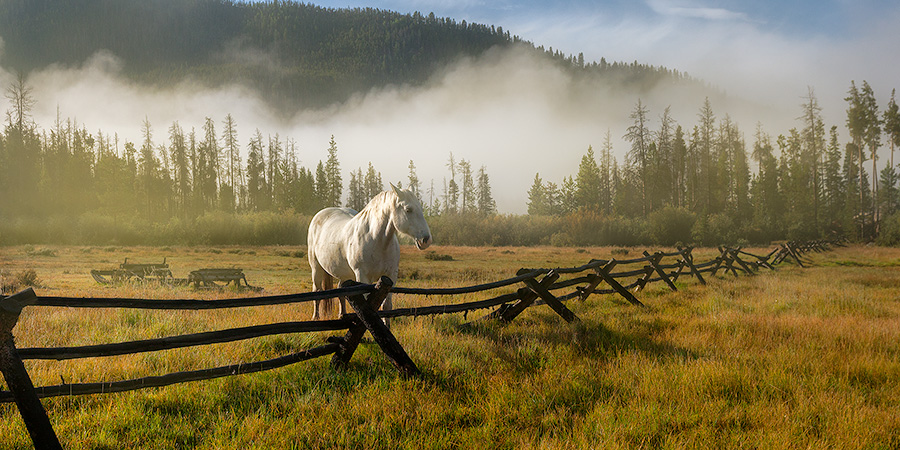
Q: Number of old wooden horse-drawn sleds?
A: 2